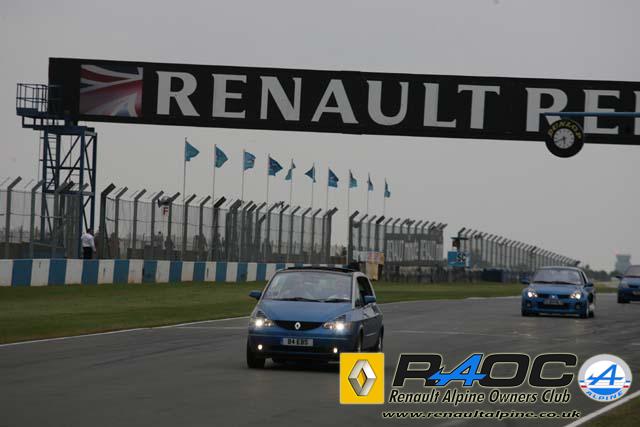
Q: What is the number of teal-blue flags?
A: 10